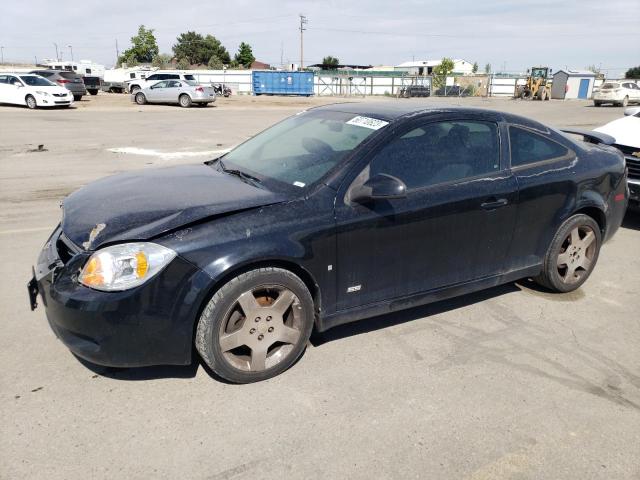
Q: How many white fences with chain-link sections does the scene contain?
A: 1